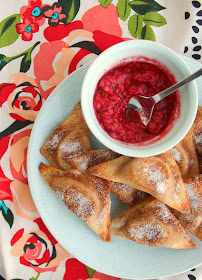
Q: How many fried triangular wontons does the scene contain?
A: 8